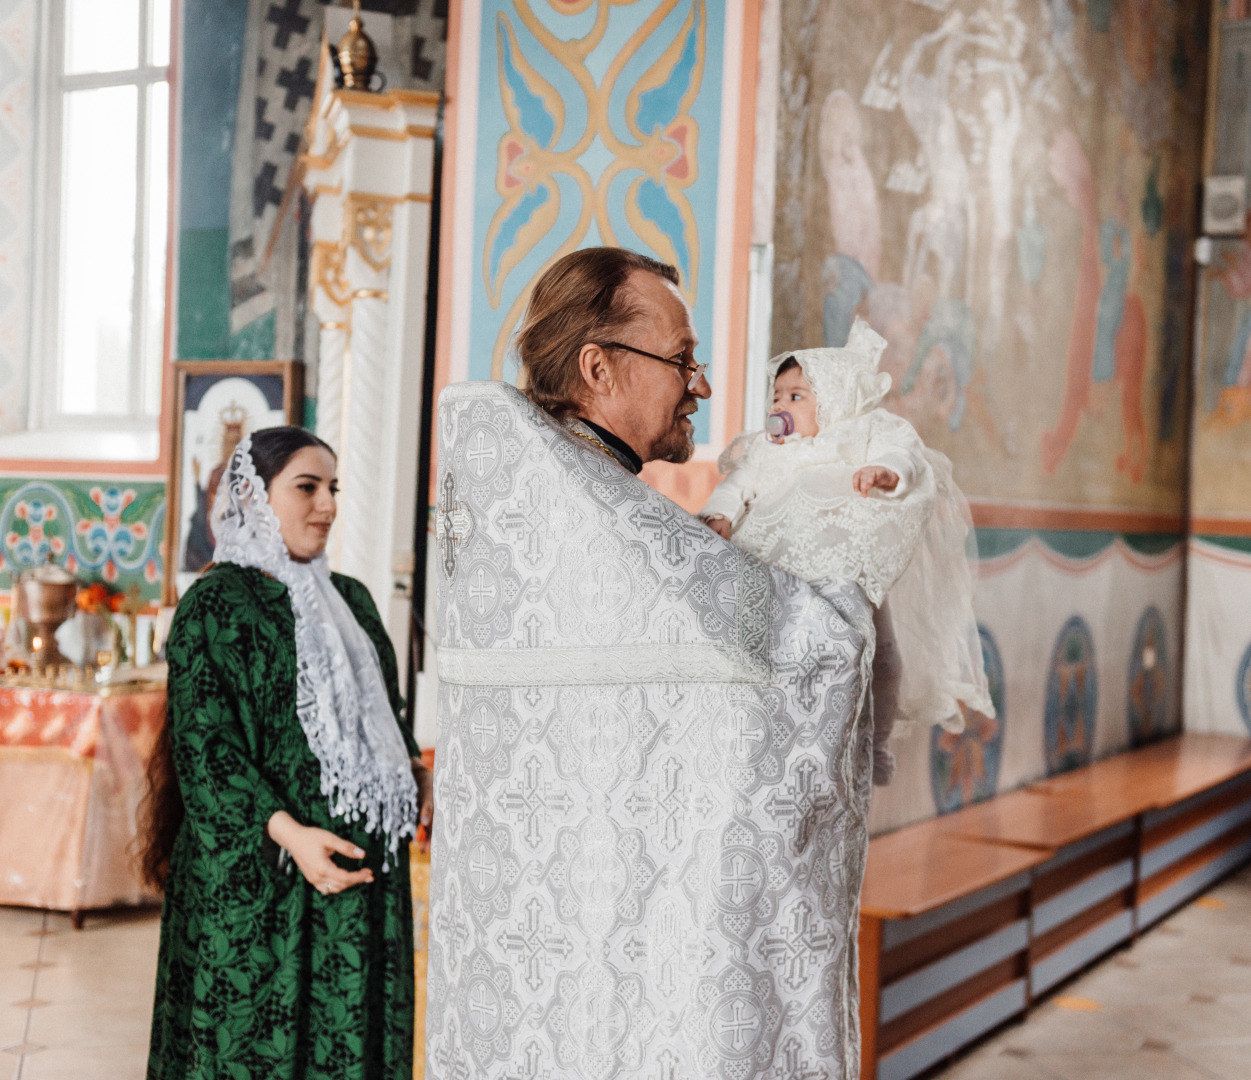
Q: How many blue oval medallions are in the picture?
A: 4